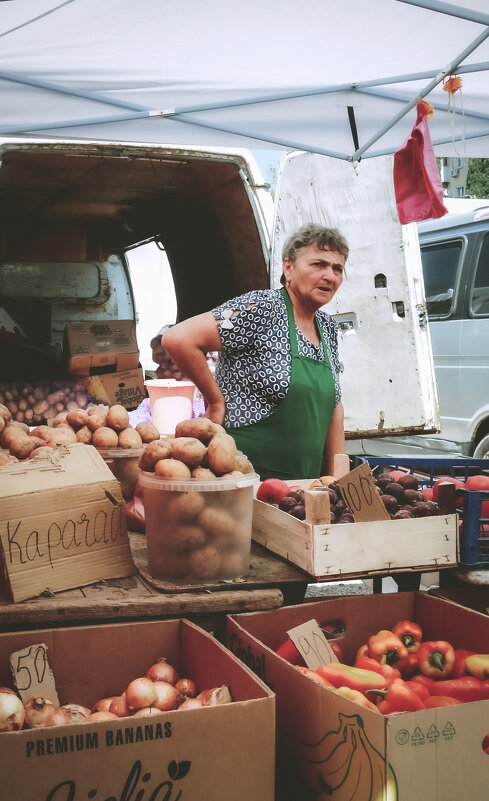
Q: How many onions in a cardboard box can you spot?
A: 15